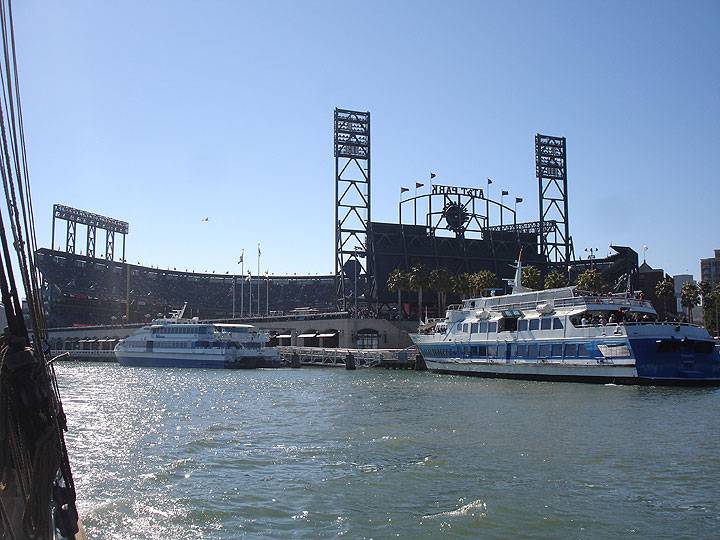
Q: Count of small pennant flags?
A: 6